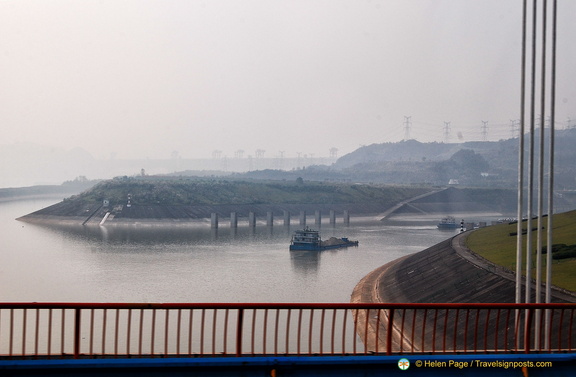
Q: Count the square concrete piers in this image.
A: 9